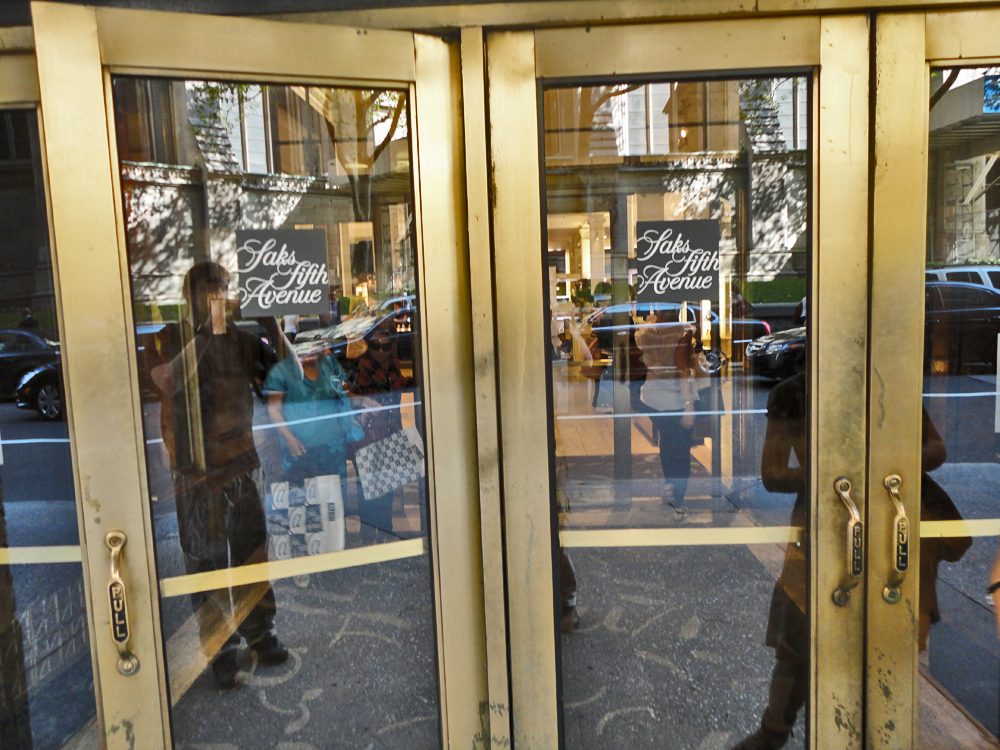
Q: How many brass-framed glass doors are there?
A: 4